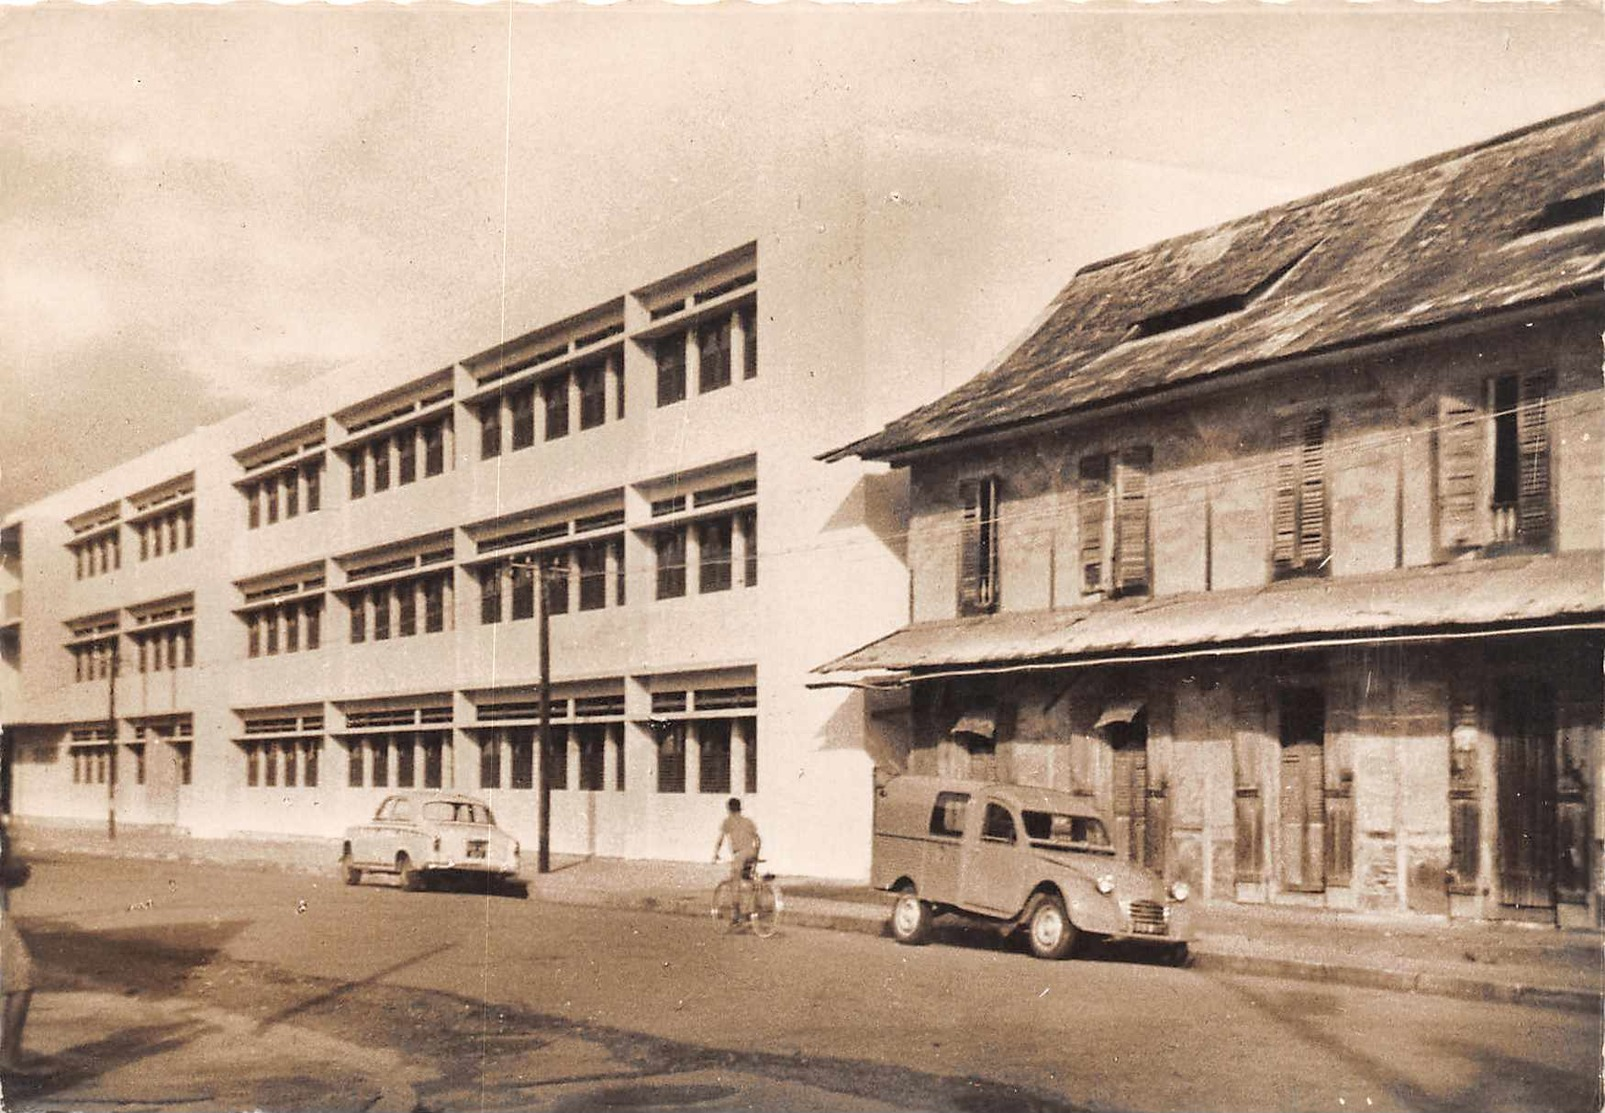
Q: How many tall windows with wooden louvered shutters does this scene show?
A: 4